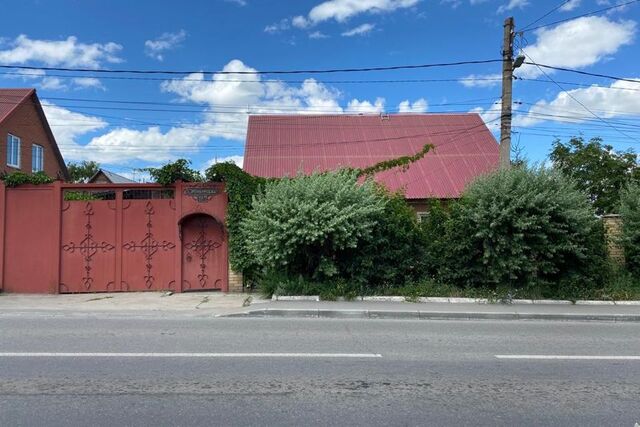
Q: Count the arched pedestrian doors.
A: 1